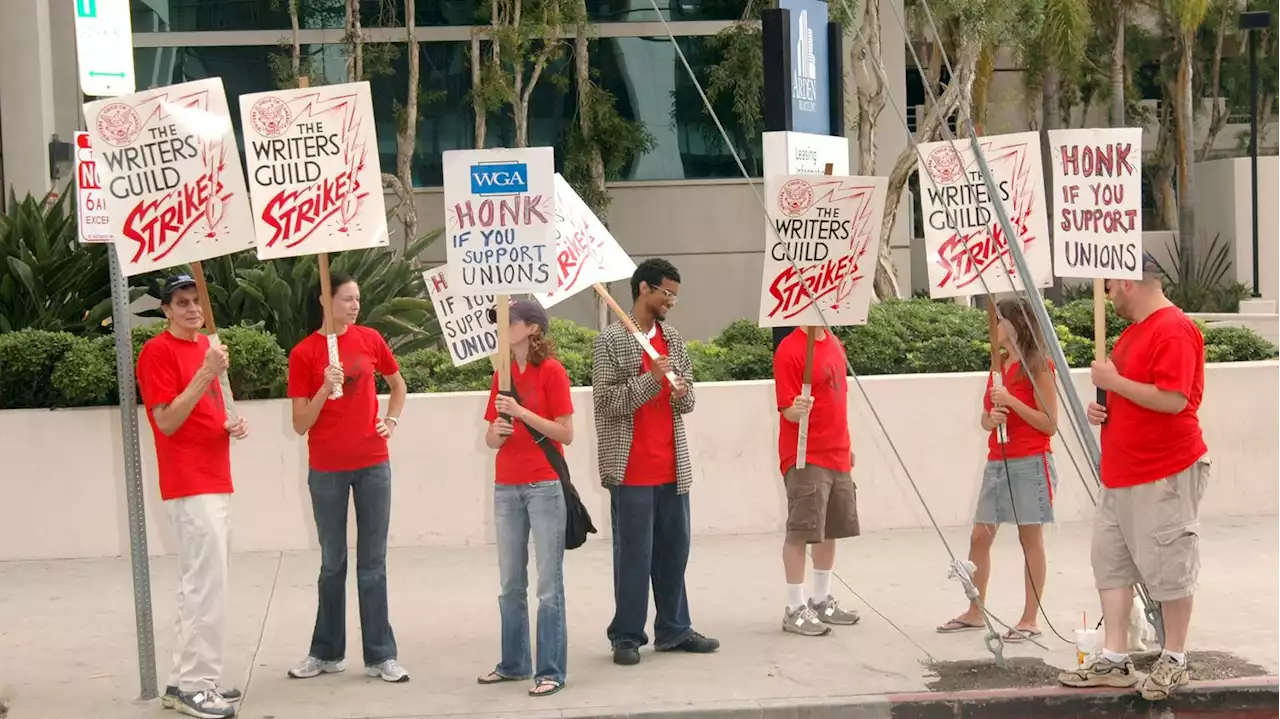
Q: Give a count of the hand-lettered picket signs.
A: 3